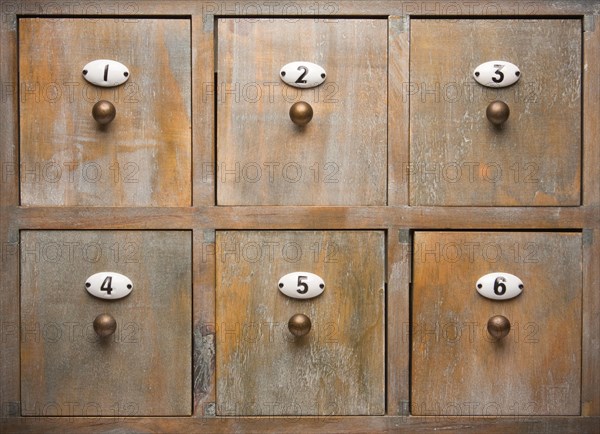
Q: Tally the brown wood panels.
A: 6